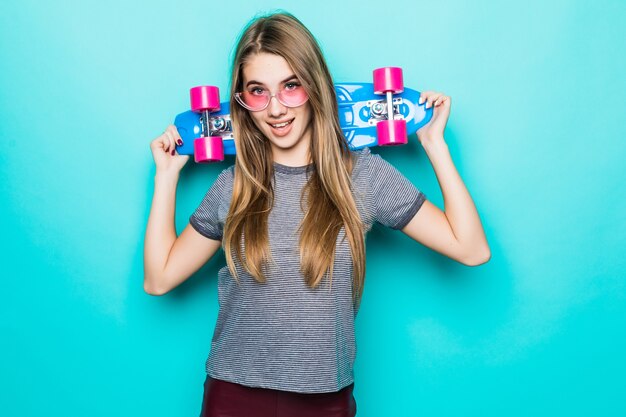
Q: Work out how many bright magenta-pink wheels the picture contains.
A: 4